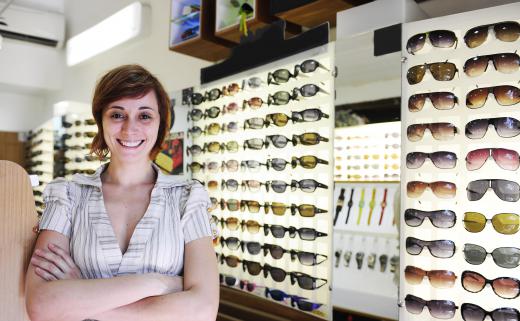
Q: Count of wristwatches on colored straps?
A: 3